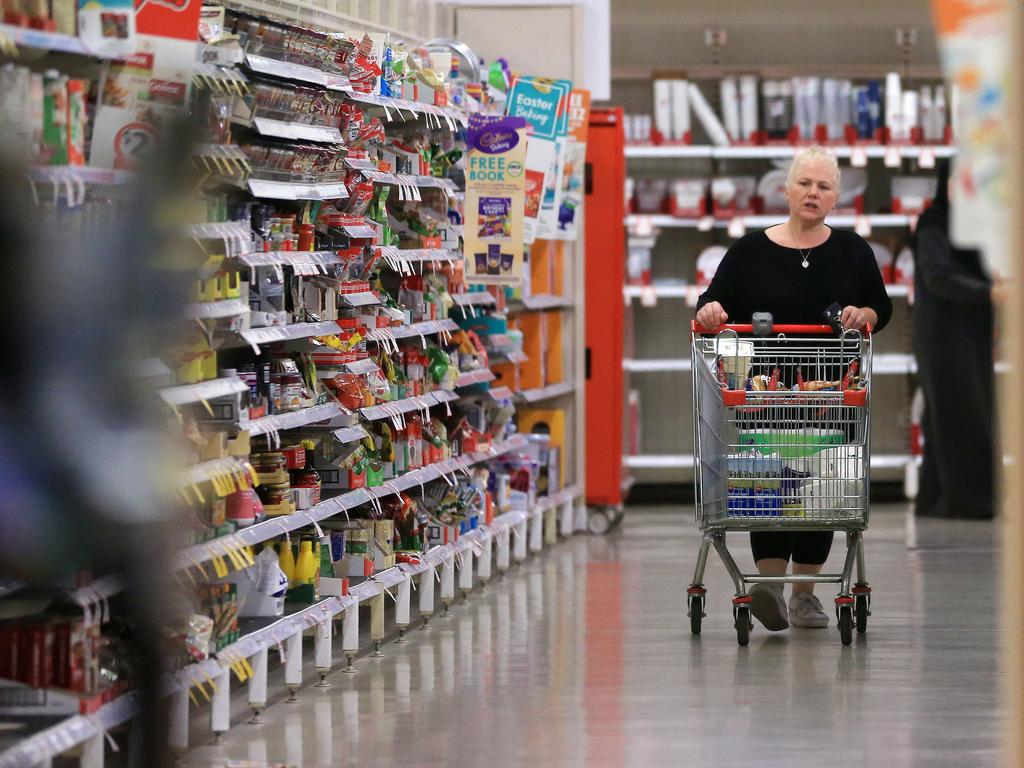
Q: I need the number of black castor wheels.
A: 4